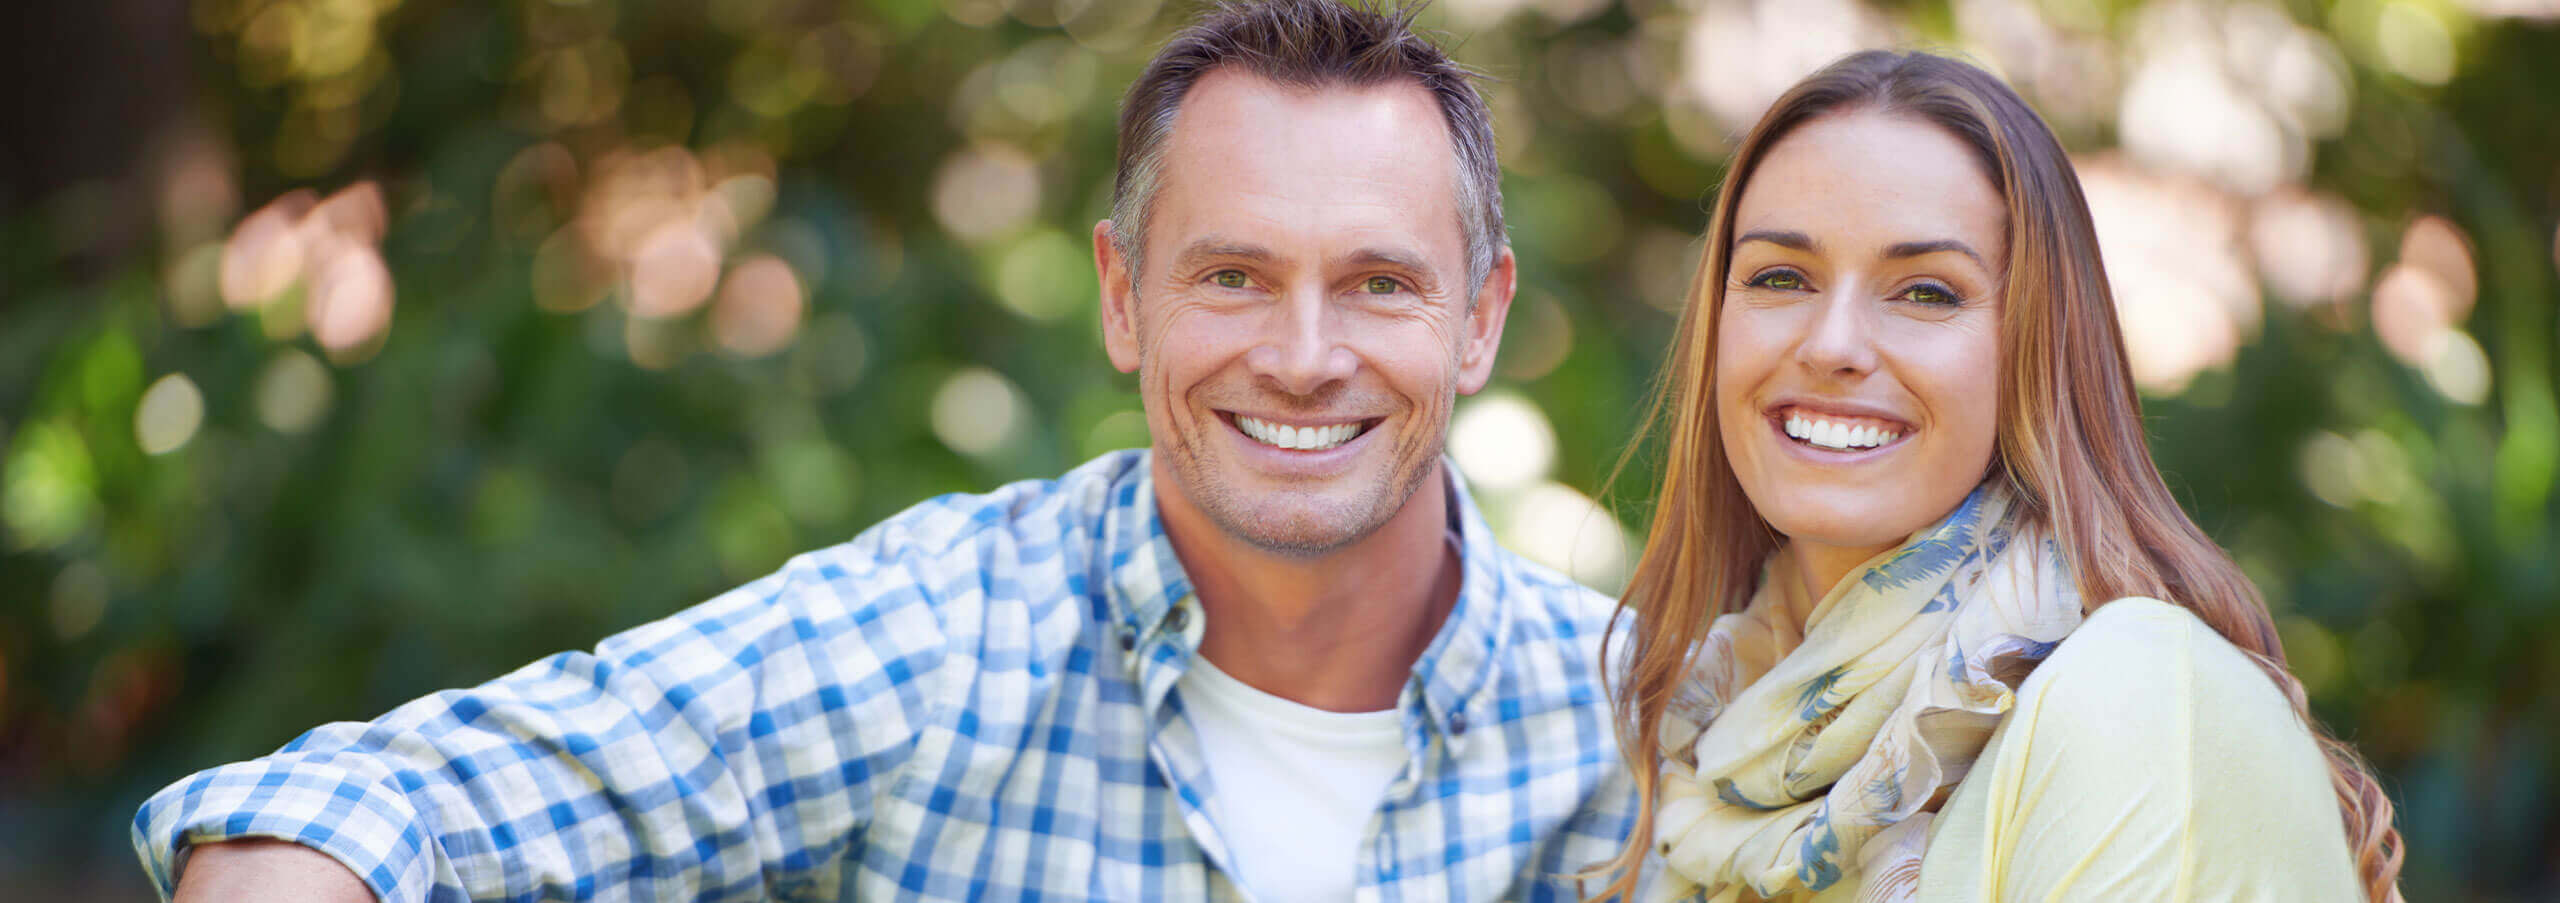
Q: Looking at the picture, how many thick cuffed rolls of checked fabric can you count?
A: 1